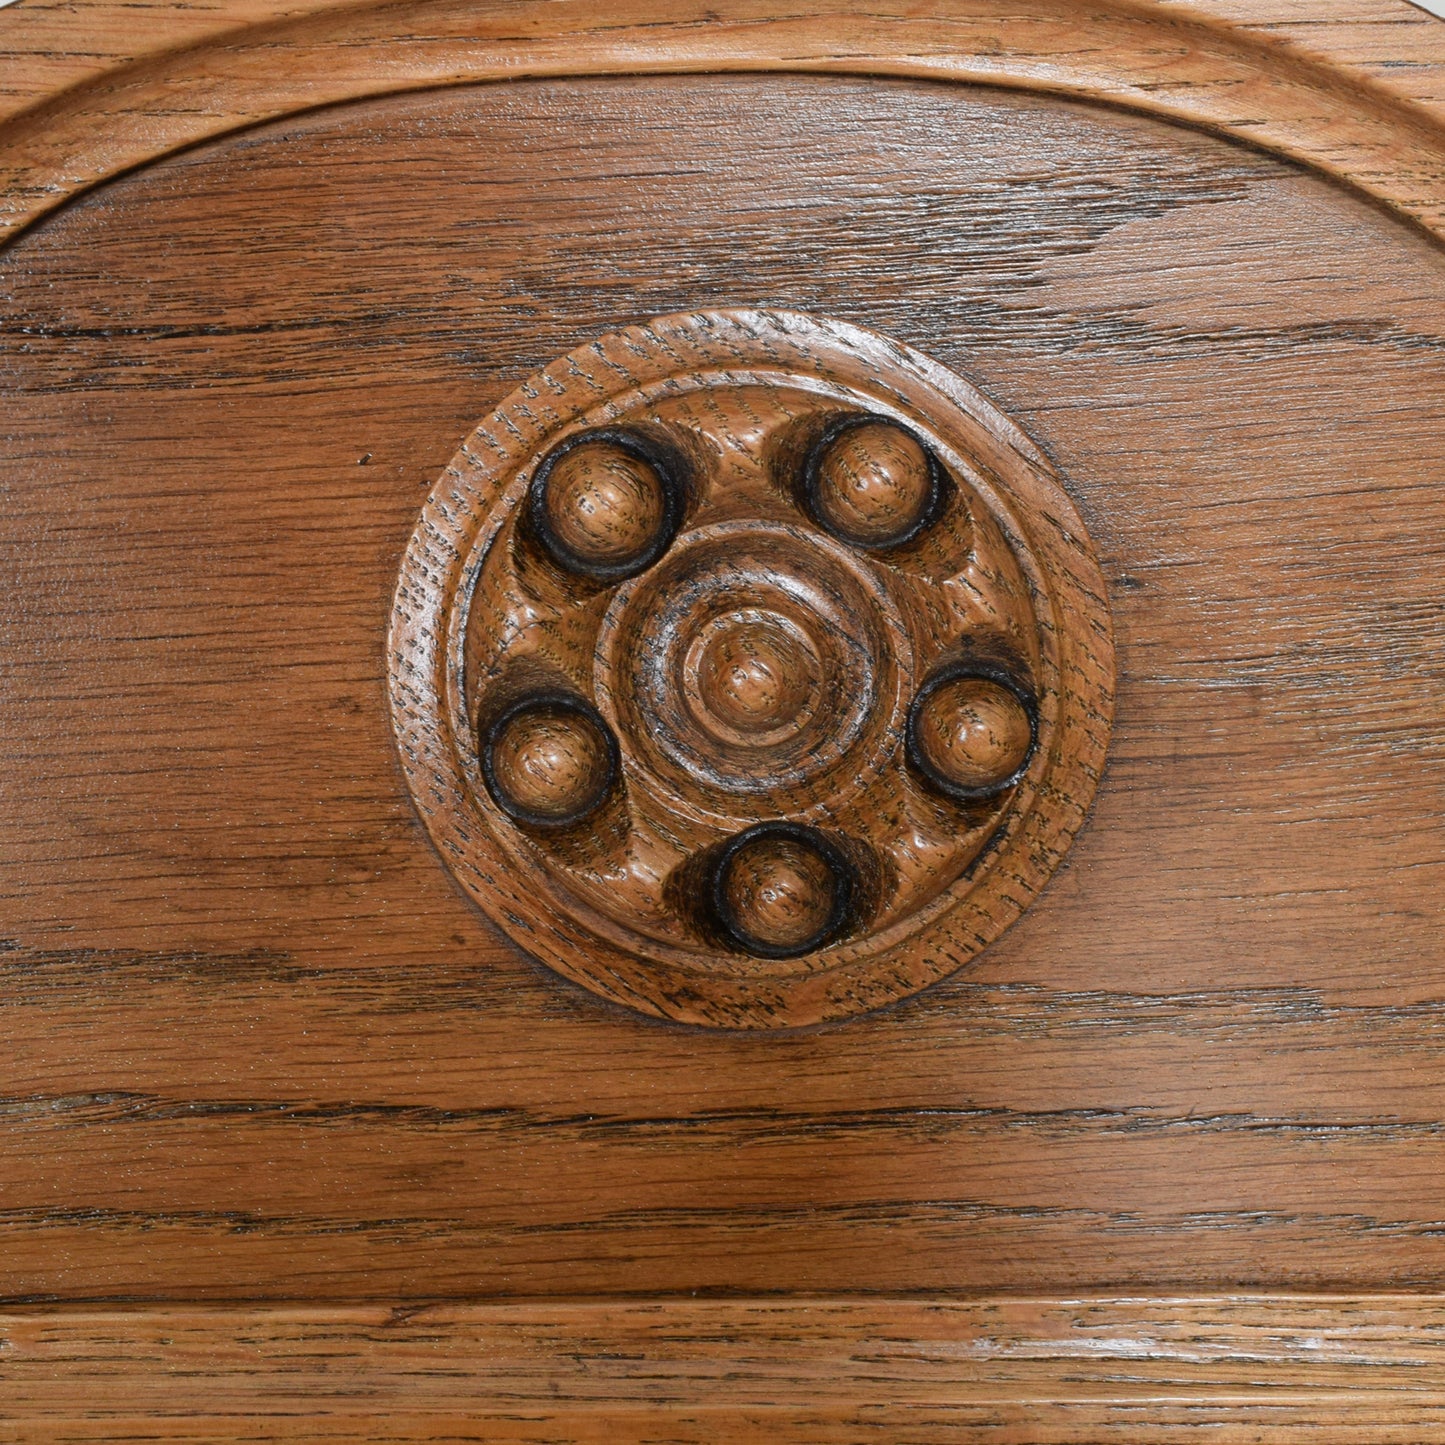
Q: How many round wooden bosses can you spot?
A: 6